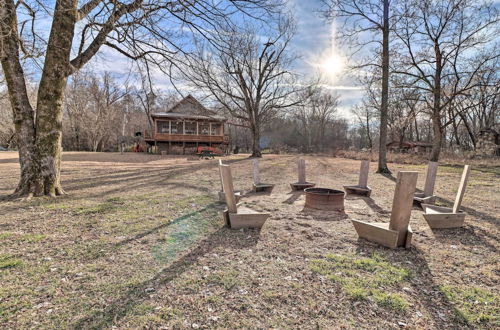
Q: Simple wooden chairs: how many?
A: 8